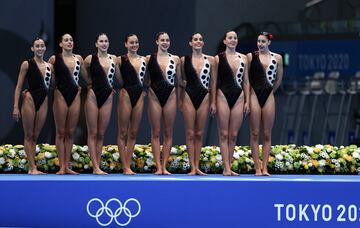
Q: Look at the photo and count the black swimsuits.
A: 8